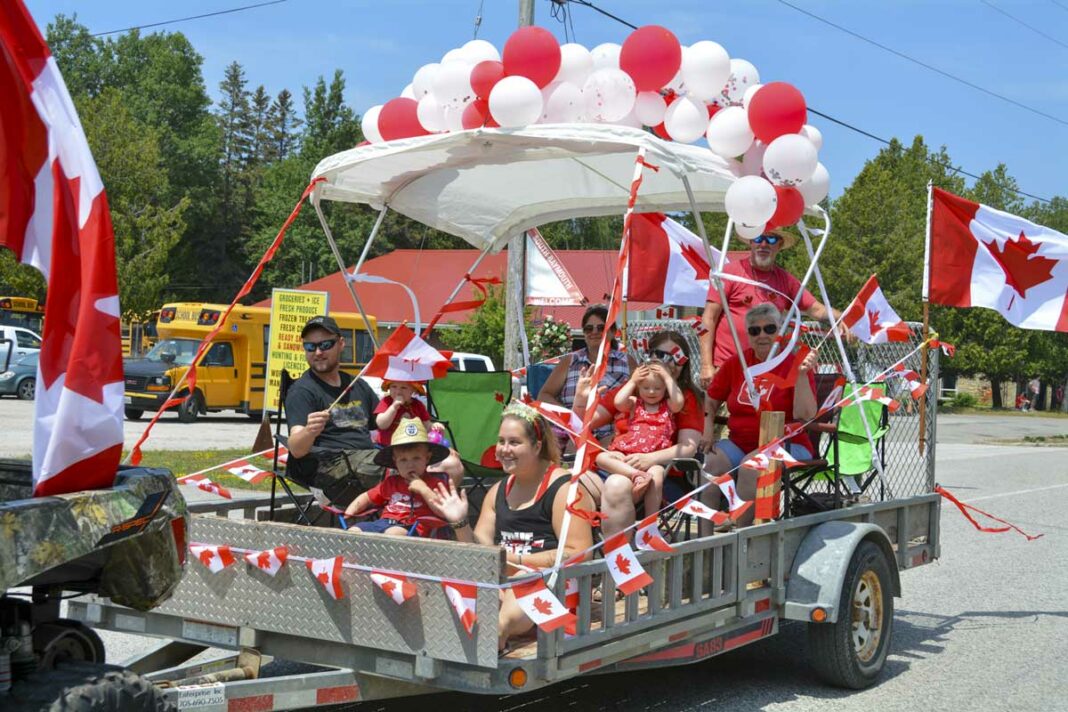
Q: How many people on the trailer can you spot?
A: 9